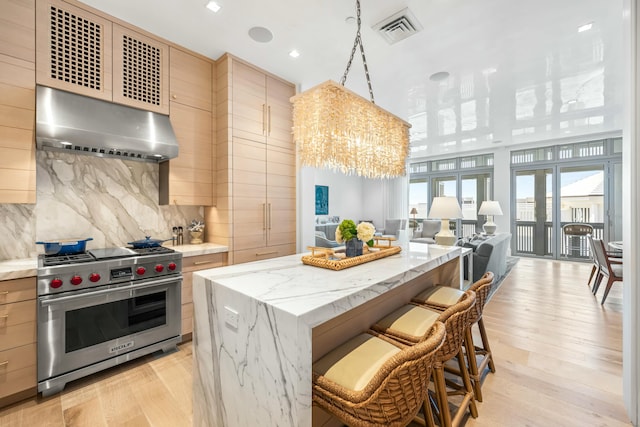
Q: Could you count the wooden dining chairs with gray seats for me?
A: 2